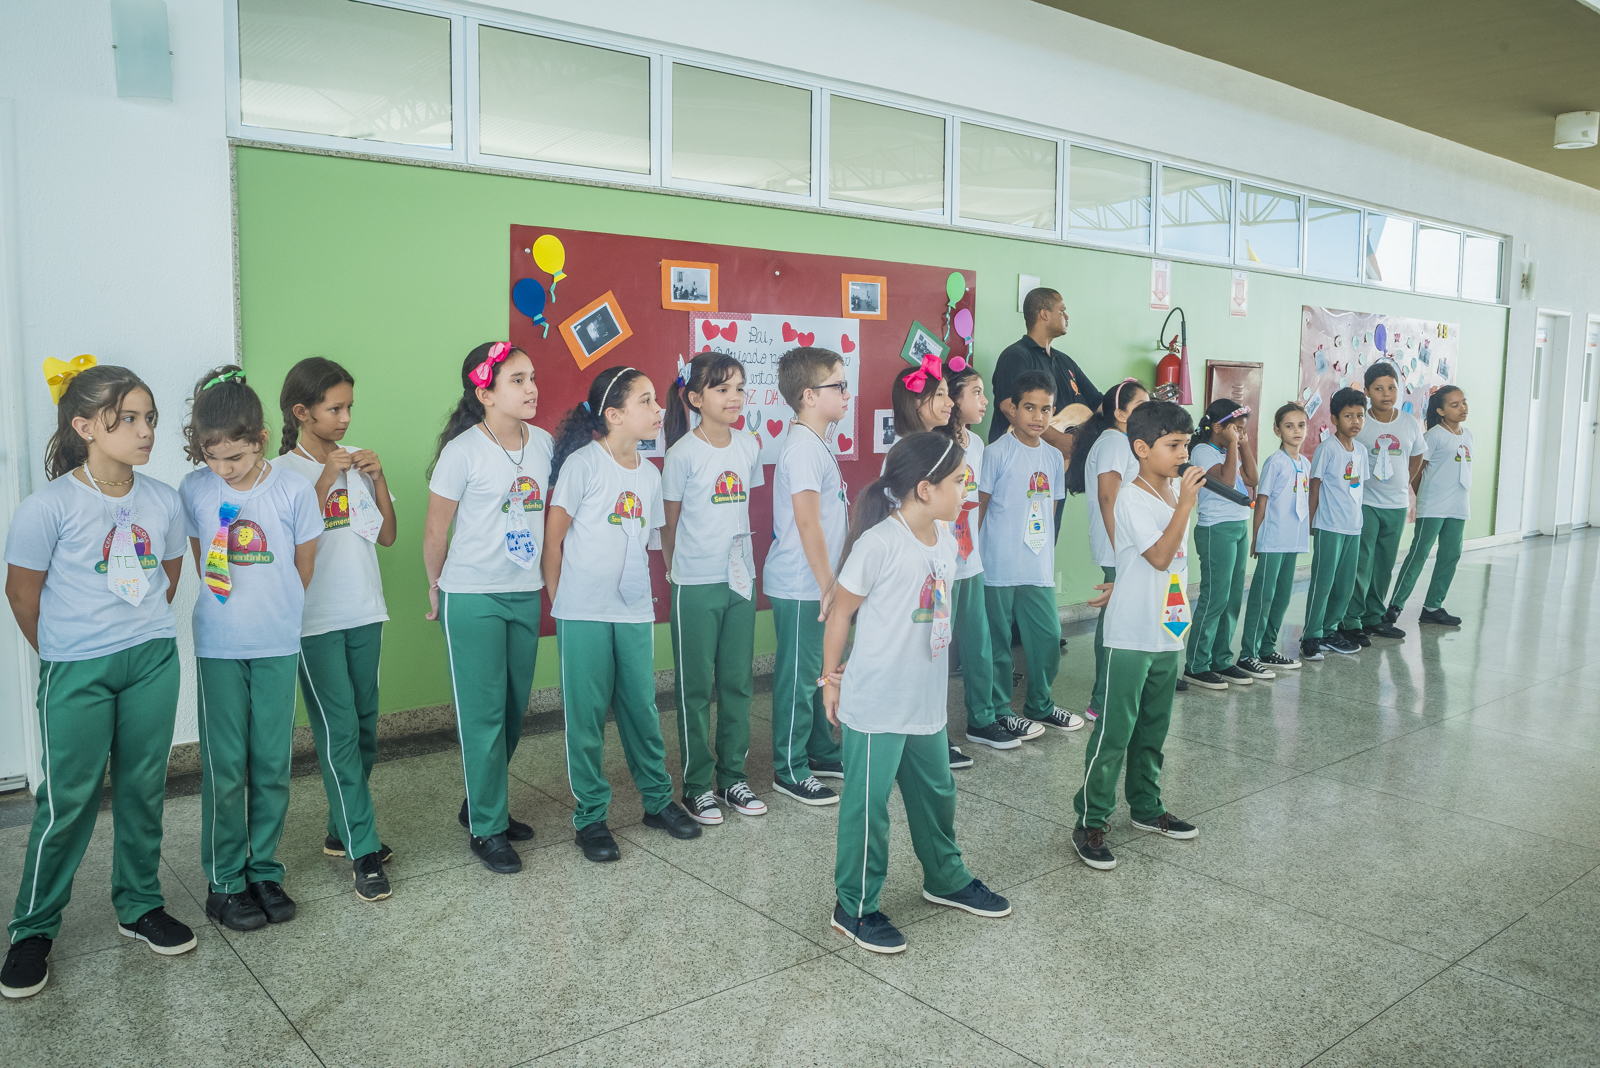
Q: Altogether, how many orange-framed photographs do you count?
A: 3